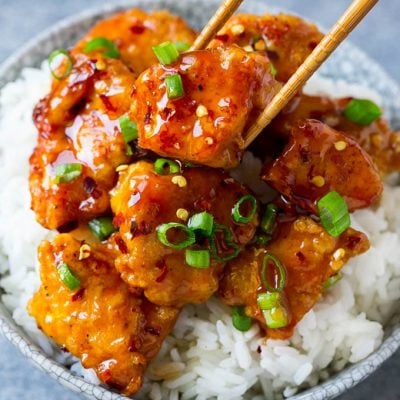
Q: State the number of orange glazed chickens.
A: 9